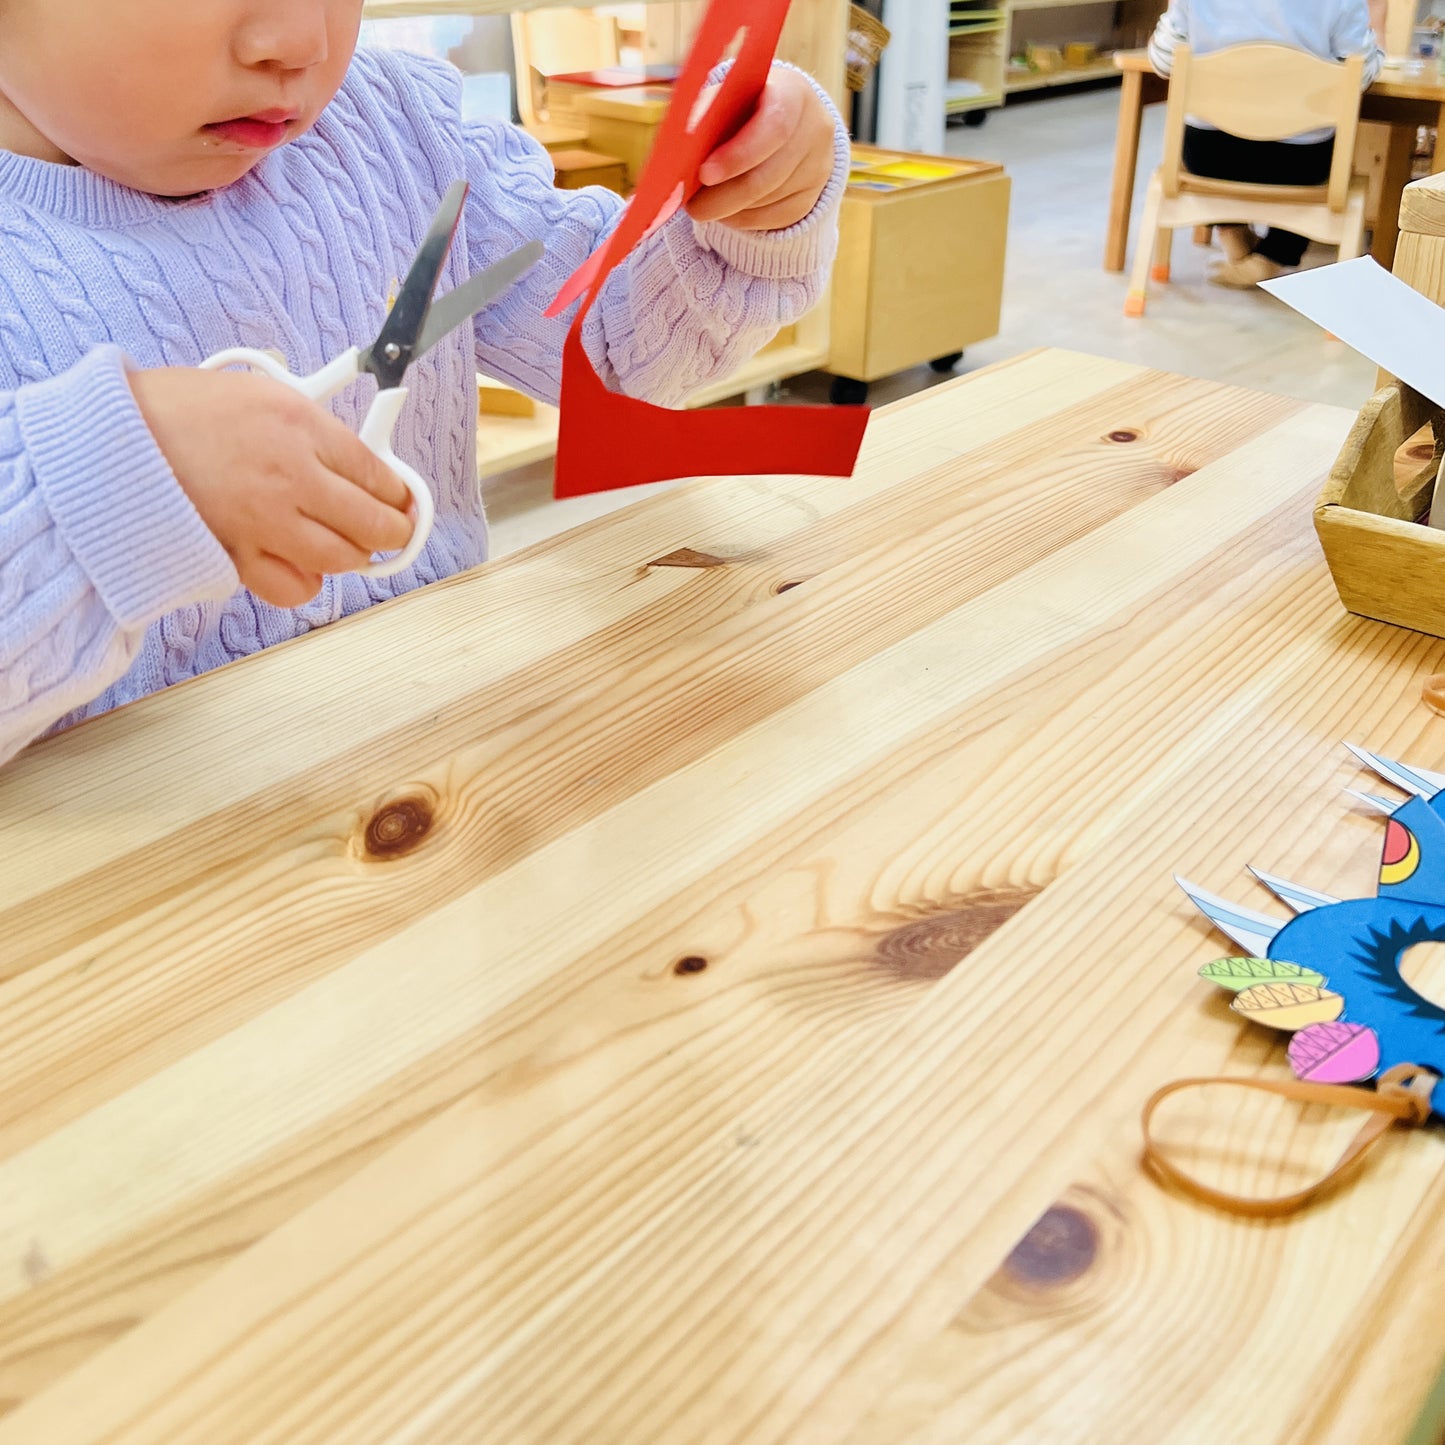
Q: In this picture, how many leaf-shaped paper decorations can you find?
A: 3